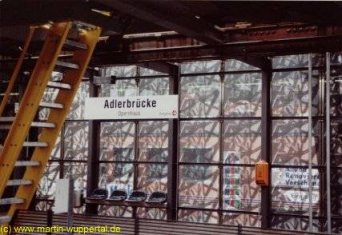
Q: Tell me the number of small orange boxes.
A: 1